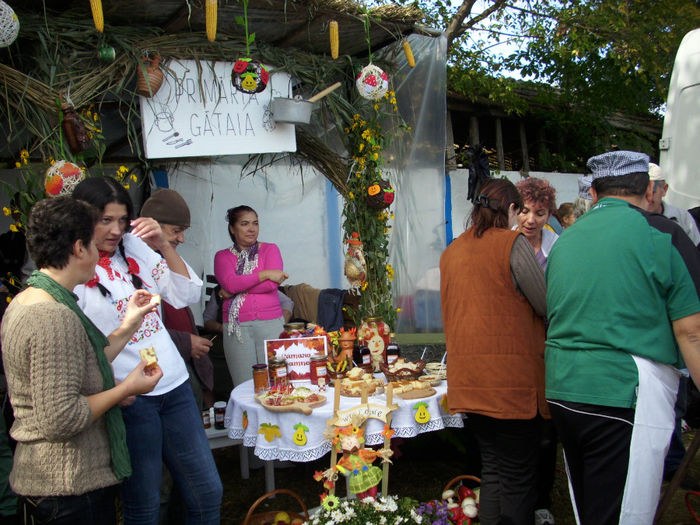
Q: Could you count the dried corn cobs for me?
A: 4